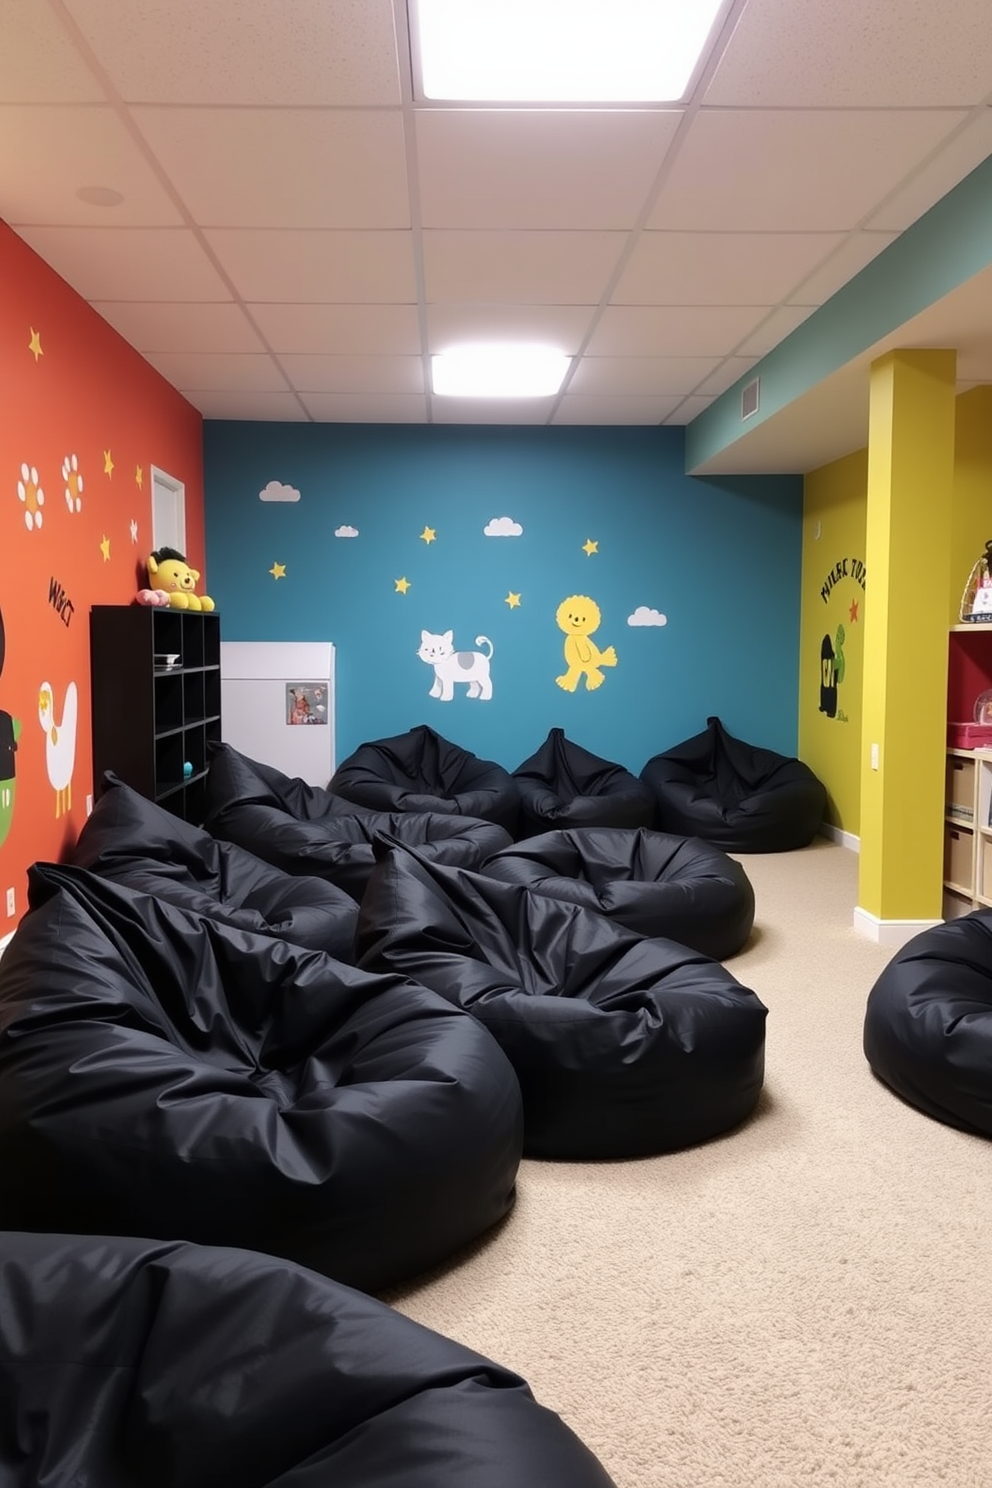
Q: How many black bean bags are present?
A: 10